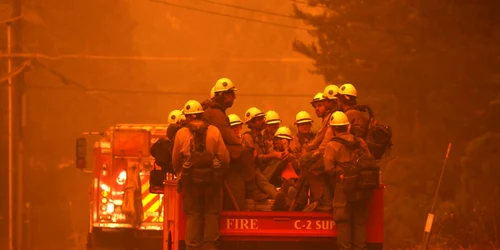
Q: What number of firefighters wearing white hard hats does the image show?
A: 13